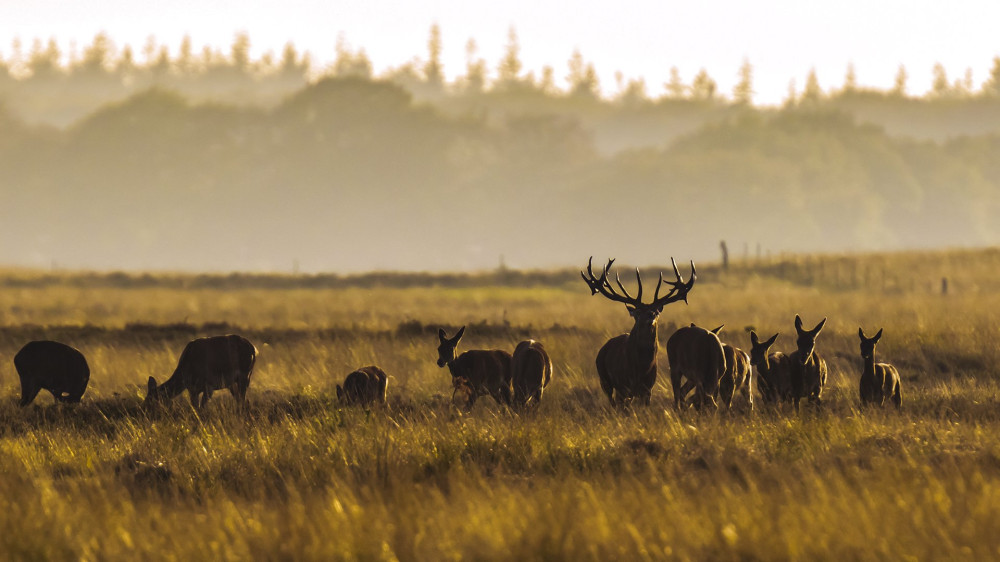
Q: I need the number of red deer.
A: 11